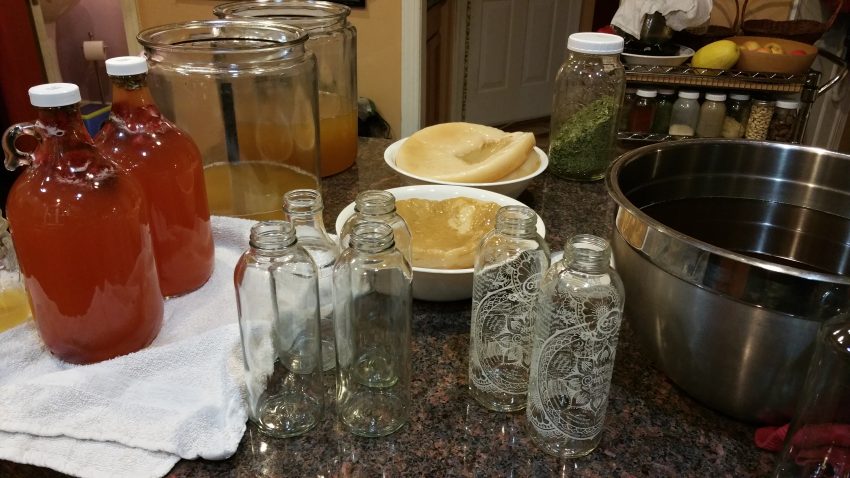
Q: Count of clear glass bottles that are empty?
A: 6